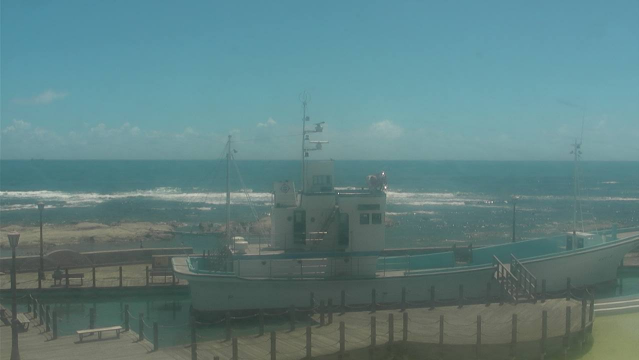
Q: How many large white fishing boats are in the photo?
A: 1